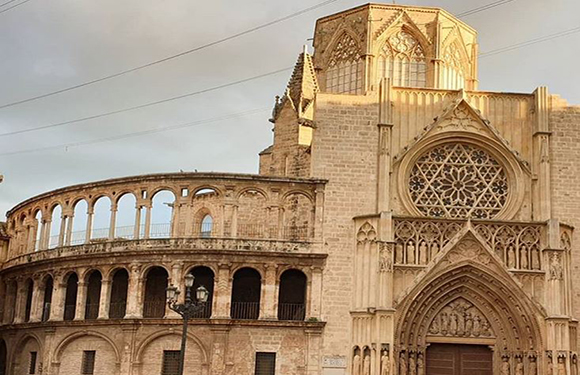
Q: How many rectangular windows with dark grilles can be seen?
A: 4